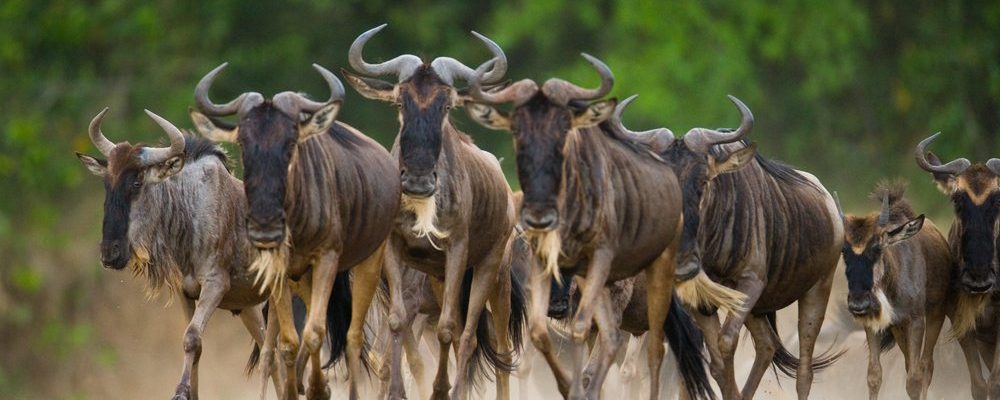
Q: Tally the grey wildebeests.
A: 1